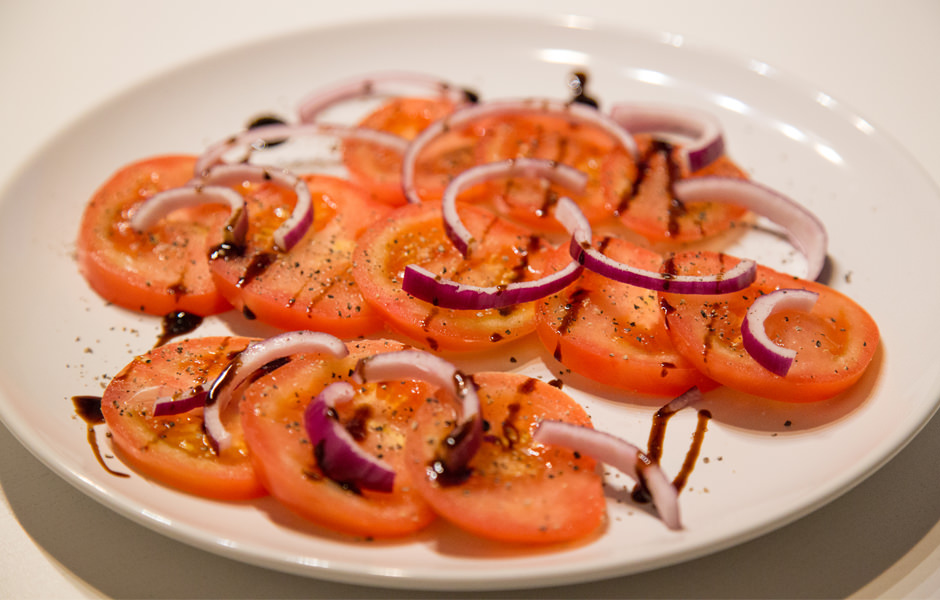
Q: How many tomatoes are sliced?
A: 11